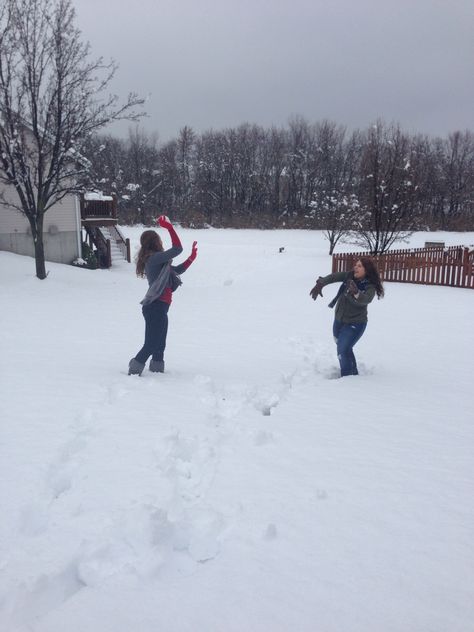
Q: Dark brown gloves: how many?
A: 2